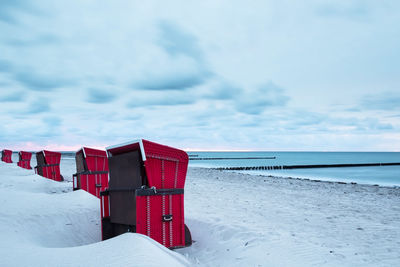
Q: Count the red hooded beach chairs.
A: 5